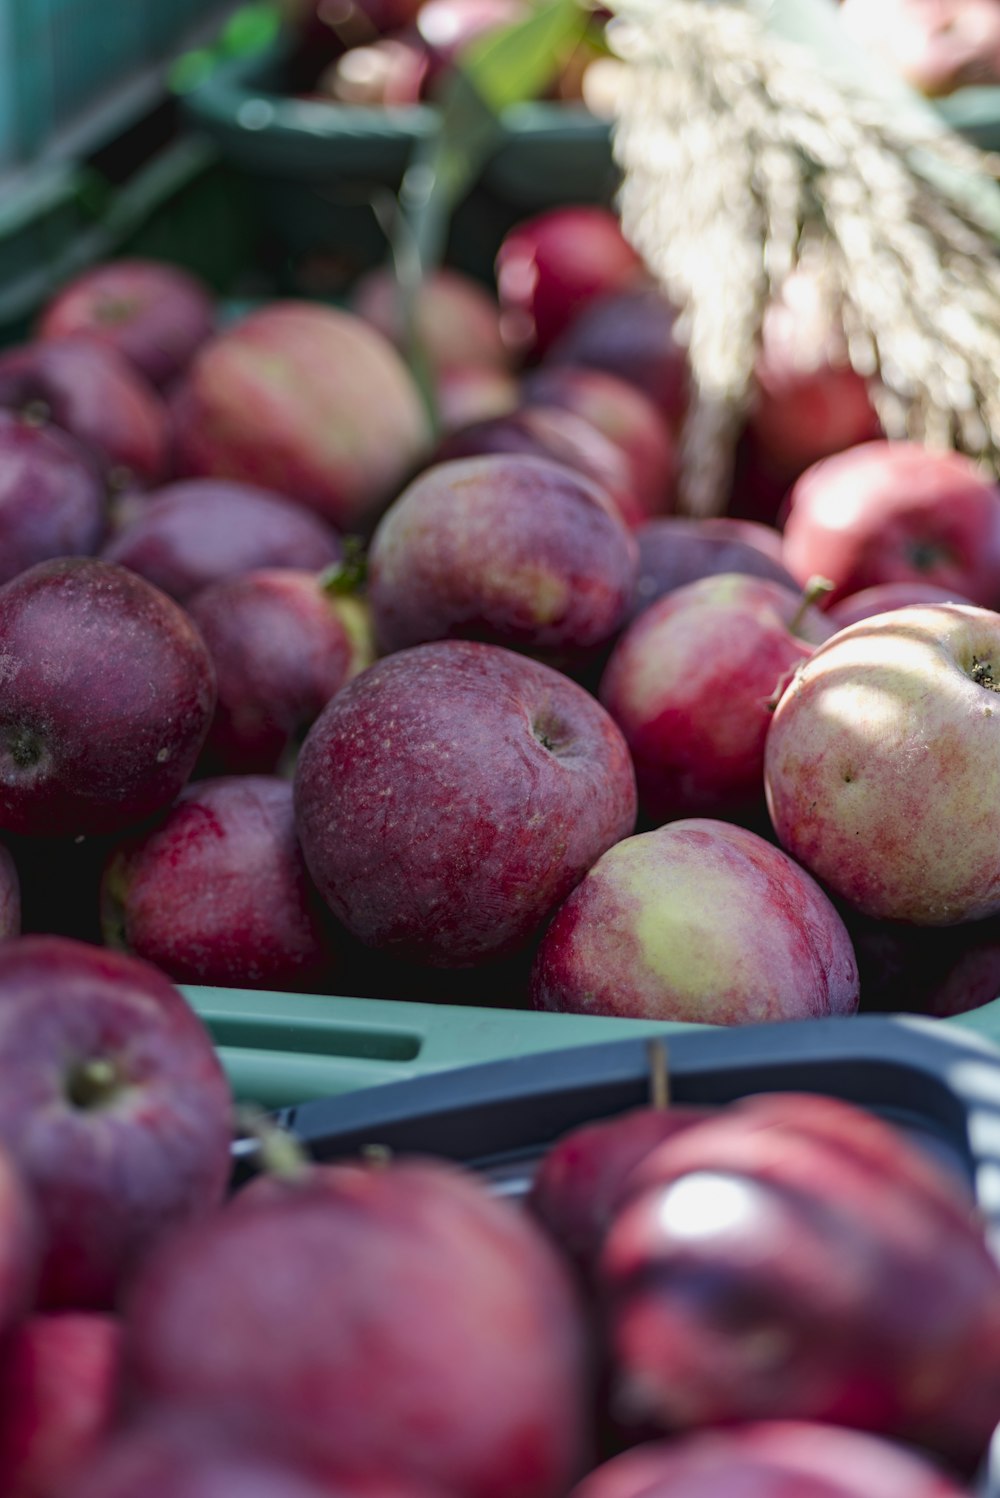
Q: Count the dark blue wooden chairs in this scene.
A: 0